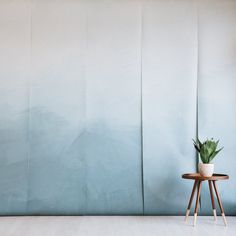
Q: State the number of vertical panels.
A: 5